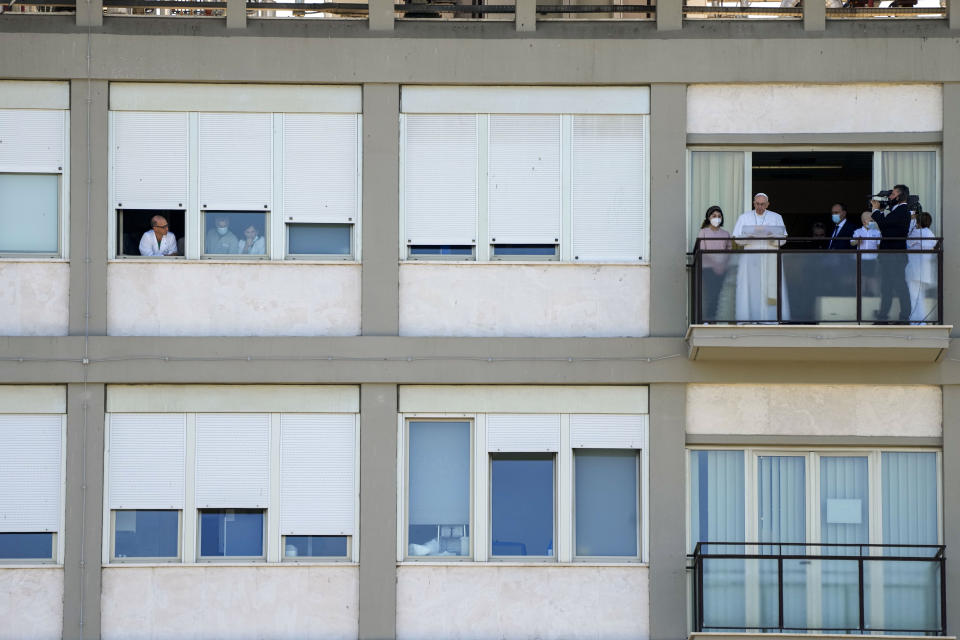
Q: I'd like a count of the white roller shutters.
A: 13